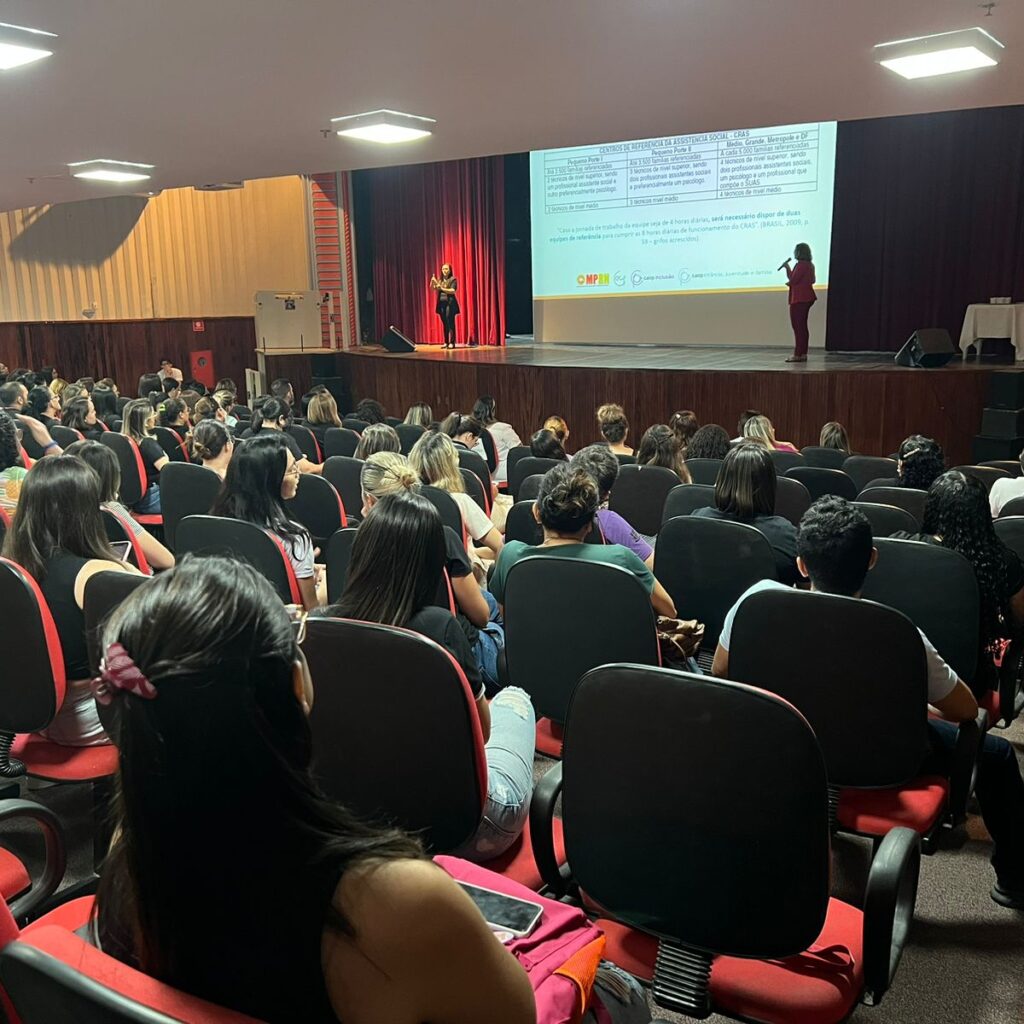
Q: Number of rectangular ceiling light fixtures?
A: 4